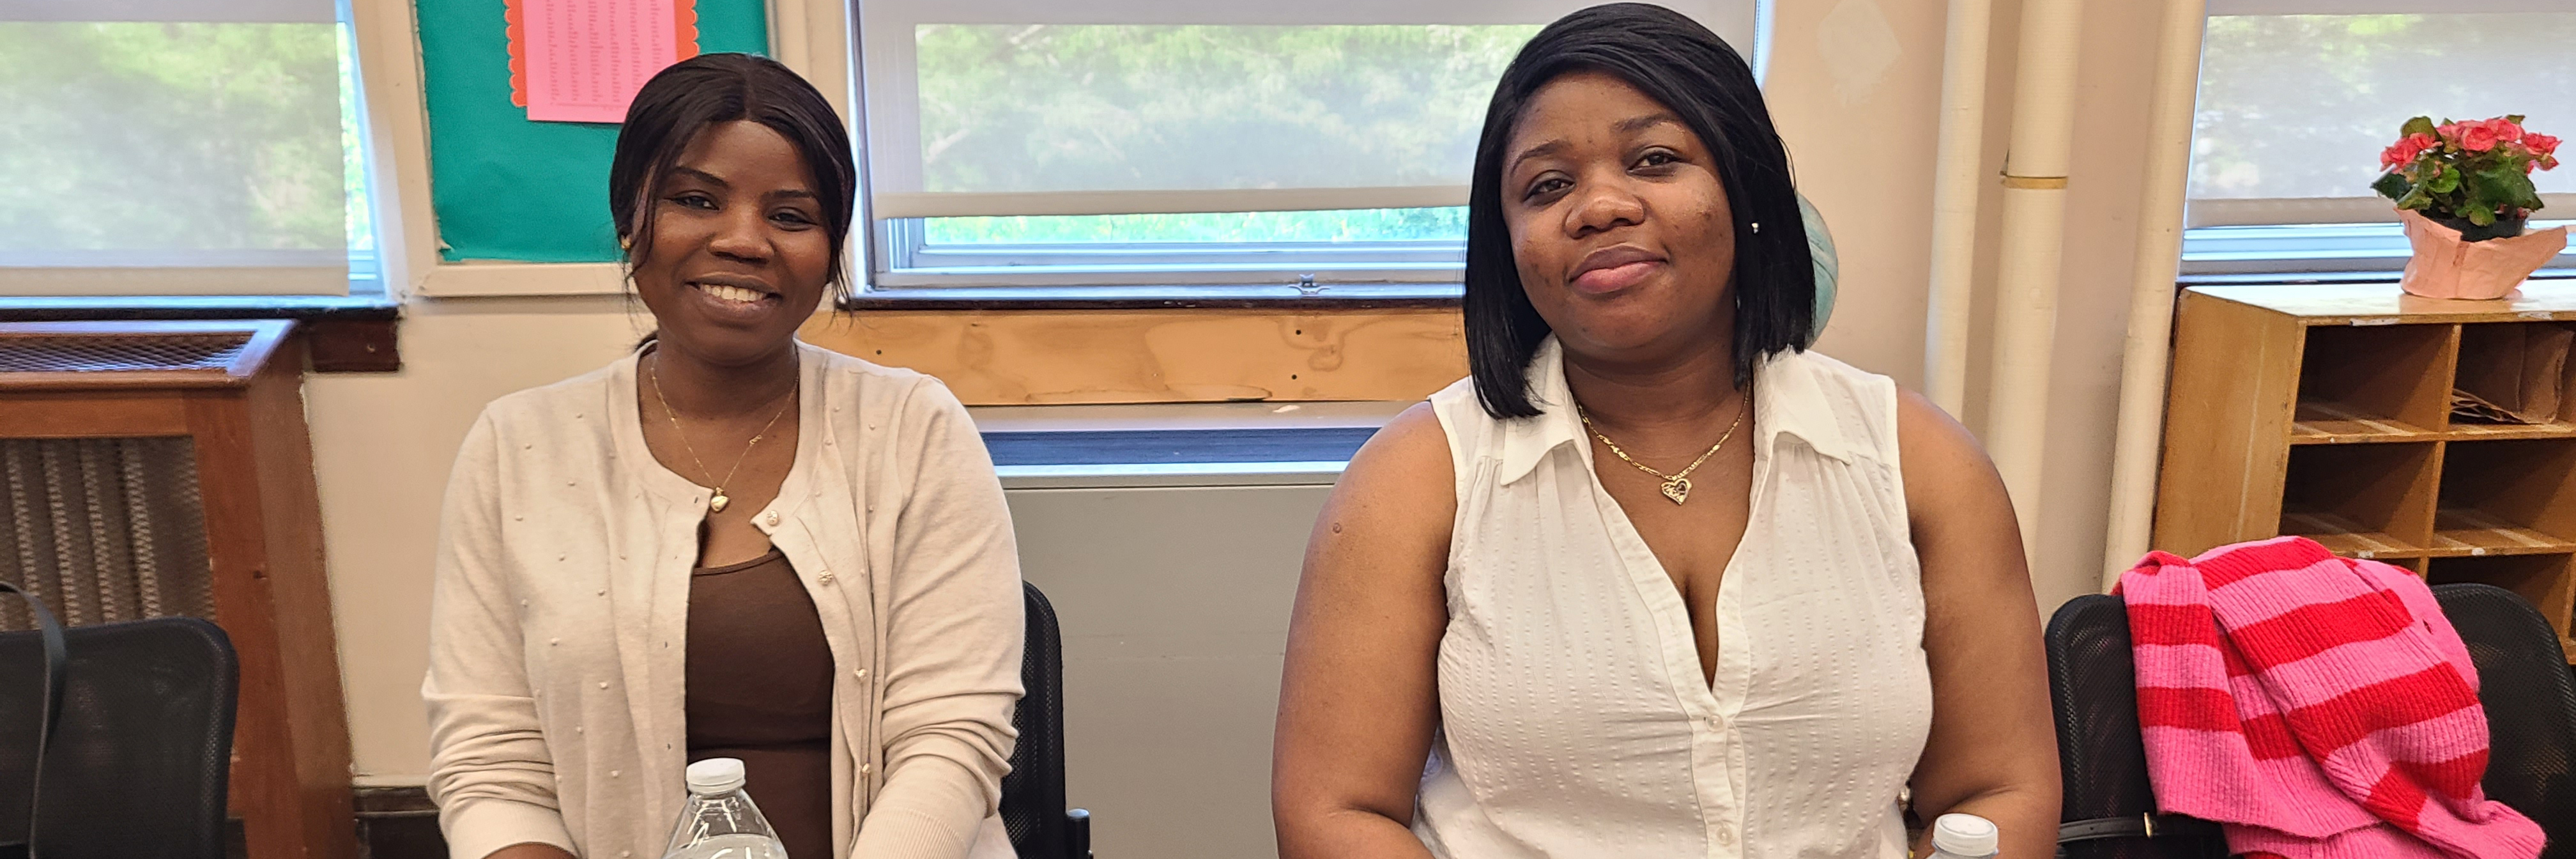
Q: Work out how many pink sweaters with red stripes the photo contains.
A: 1